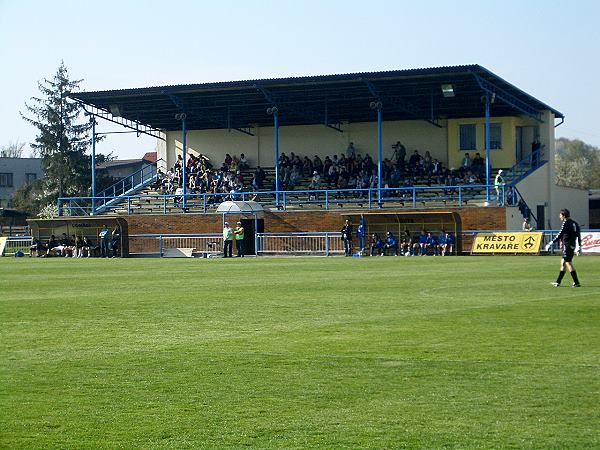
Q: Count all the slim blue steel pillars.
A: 5